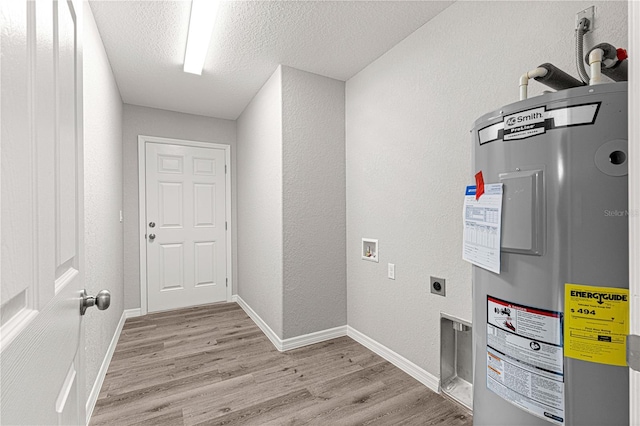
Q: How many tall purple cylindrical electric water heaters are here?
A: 0